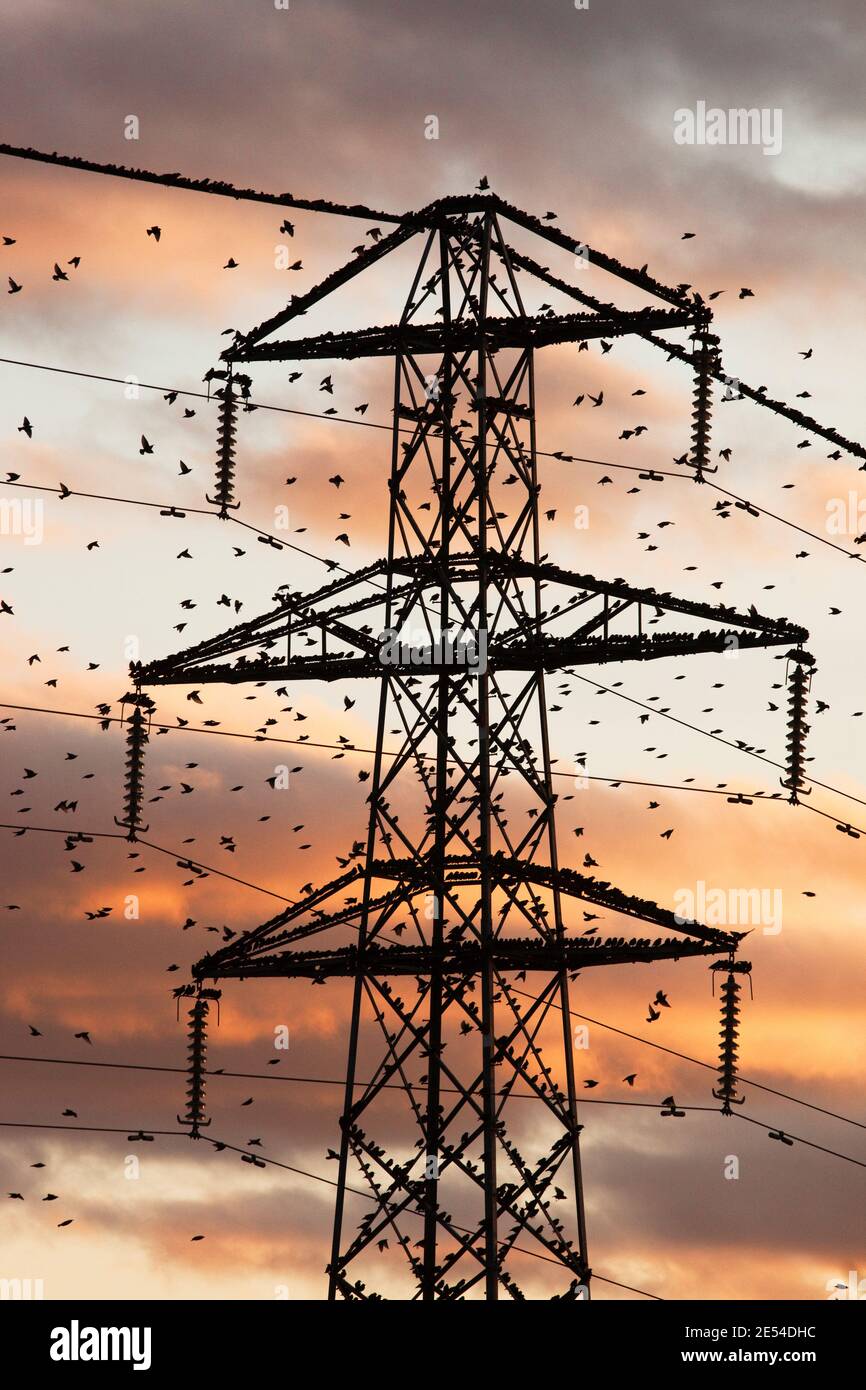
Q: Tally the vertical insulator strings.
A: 6